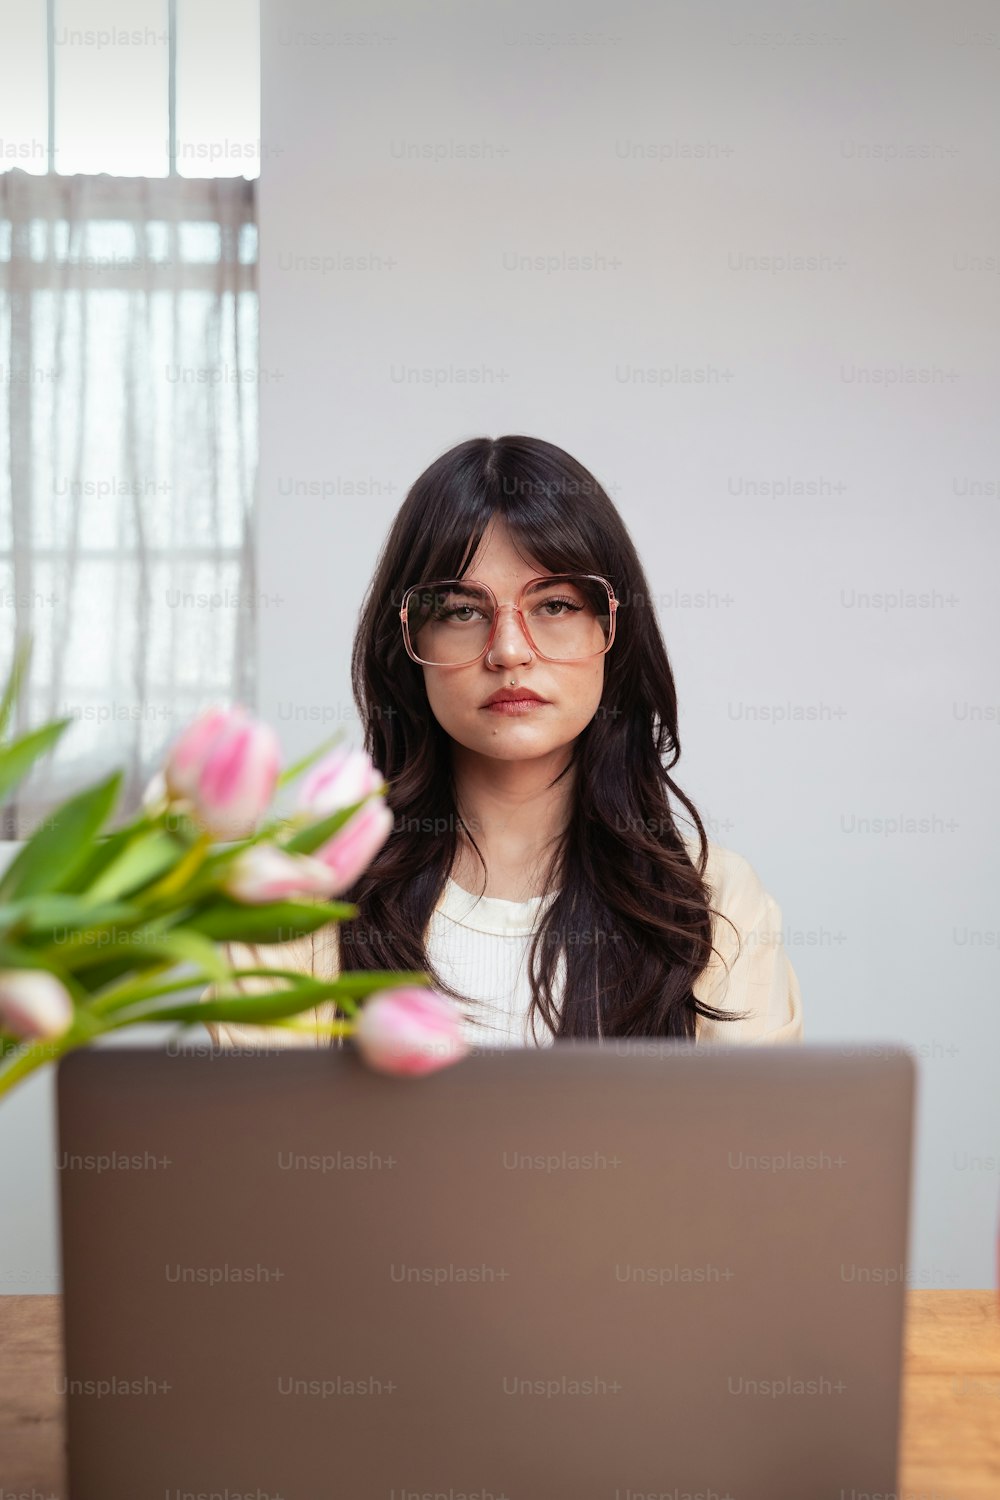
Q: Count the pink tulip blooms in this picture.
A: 6